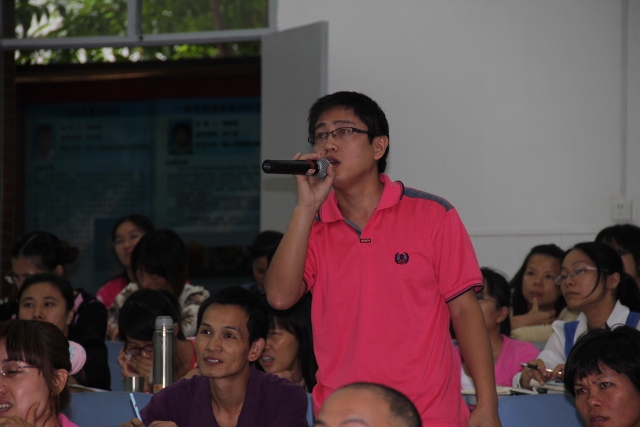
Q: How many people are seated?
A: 15